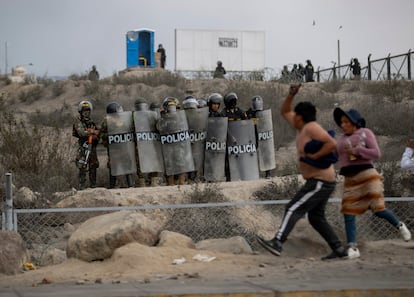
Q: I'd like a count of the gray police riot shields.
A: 7